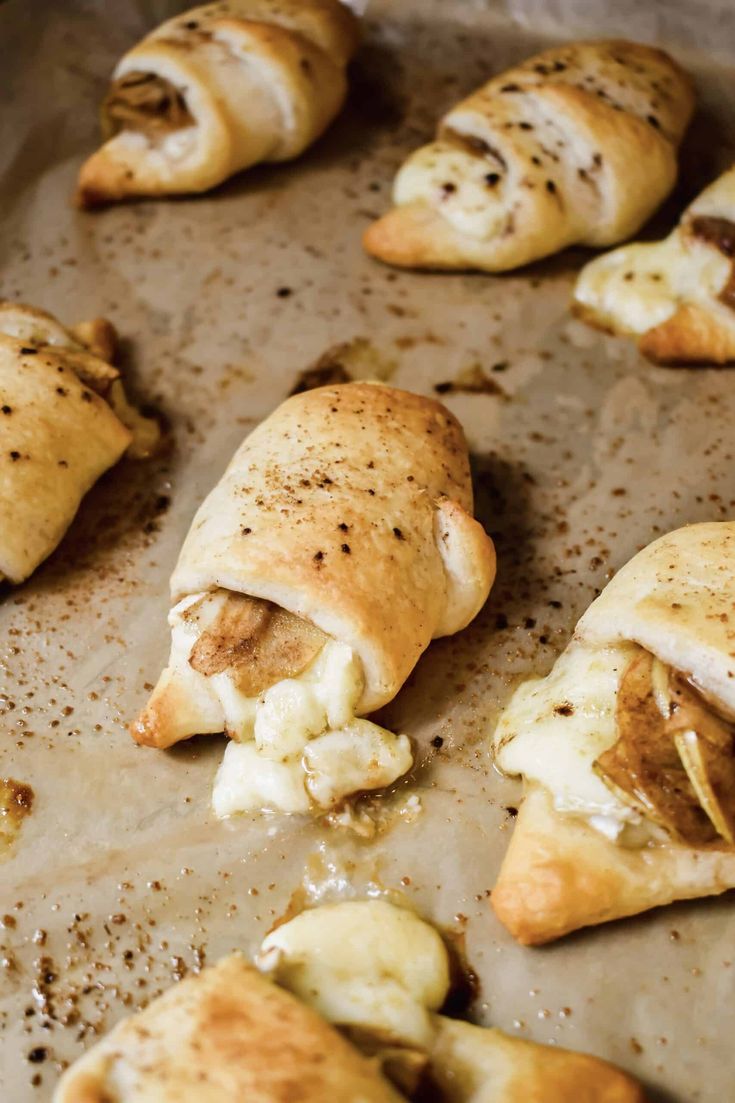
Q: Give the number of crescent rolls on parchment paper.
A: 7